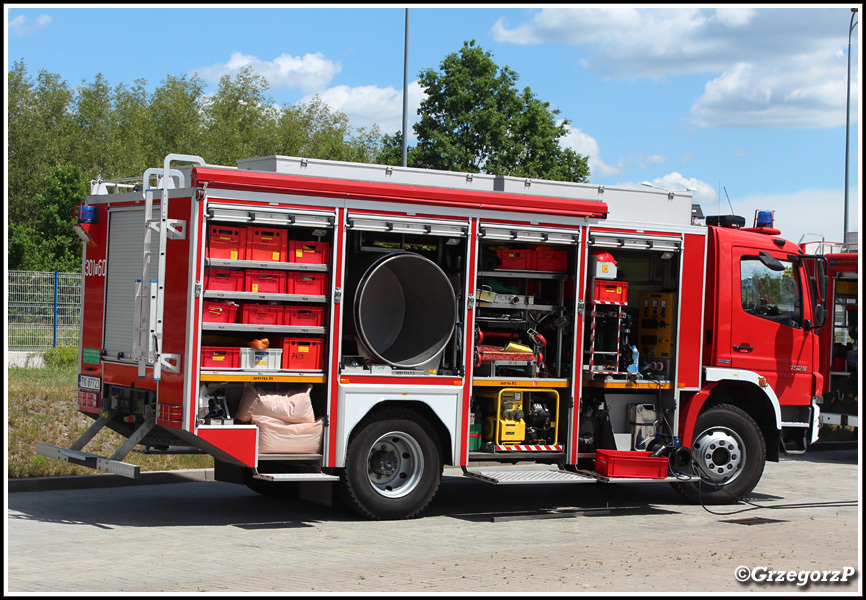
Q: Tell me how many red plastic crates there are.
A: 15